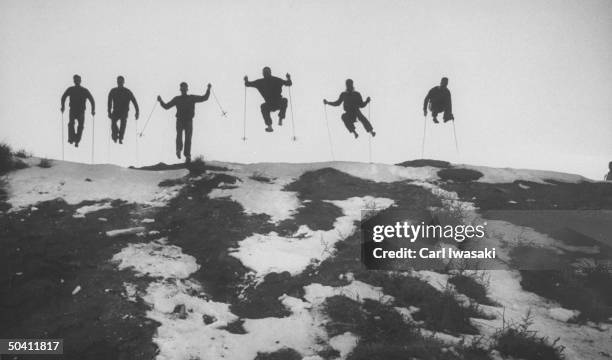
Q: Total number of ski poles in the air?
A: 4